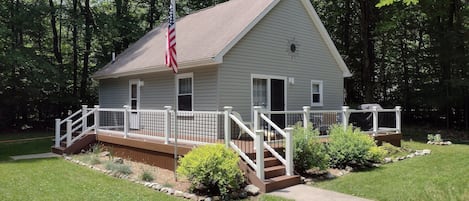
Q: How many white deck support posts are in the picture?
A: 14